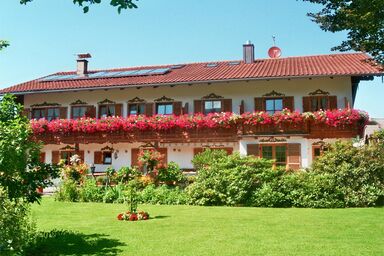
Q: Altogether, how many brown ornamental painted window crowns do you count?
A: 14